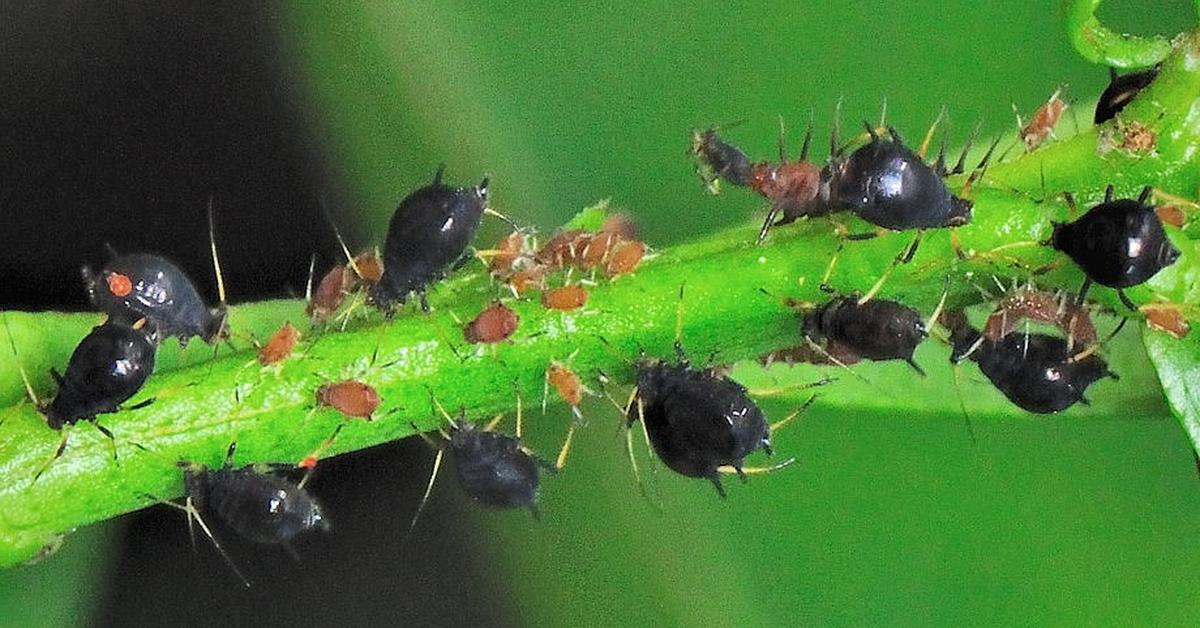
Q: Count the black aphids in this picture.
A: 11